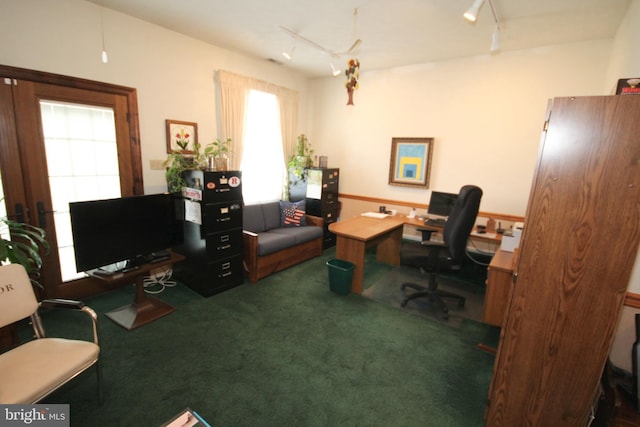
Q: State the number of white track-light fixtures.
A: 4